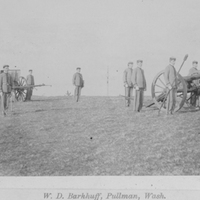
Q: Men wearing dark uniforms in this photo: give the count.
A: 7